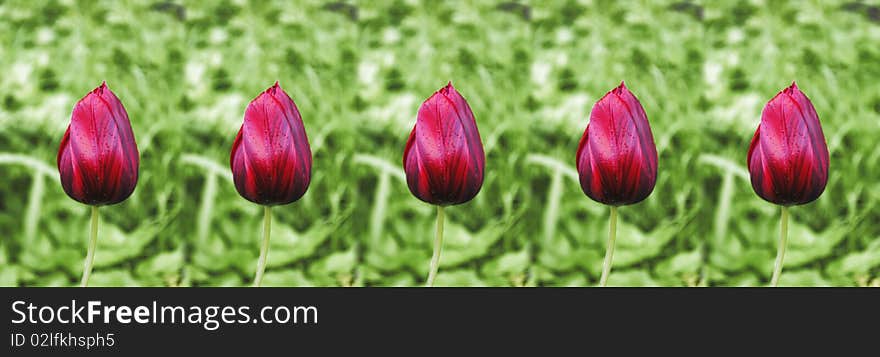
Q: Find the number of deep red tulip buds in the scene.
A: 5